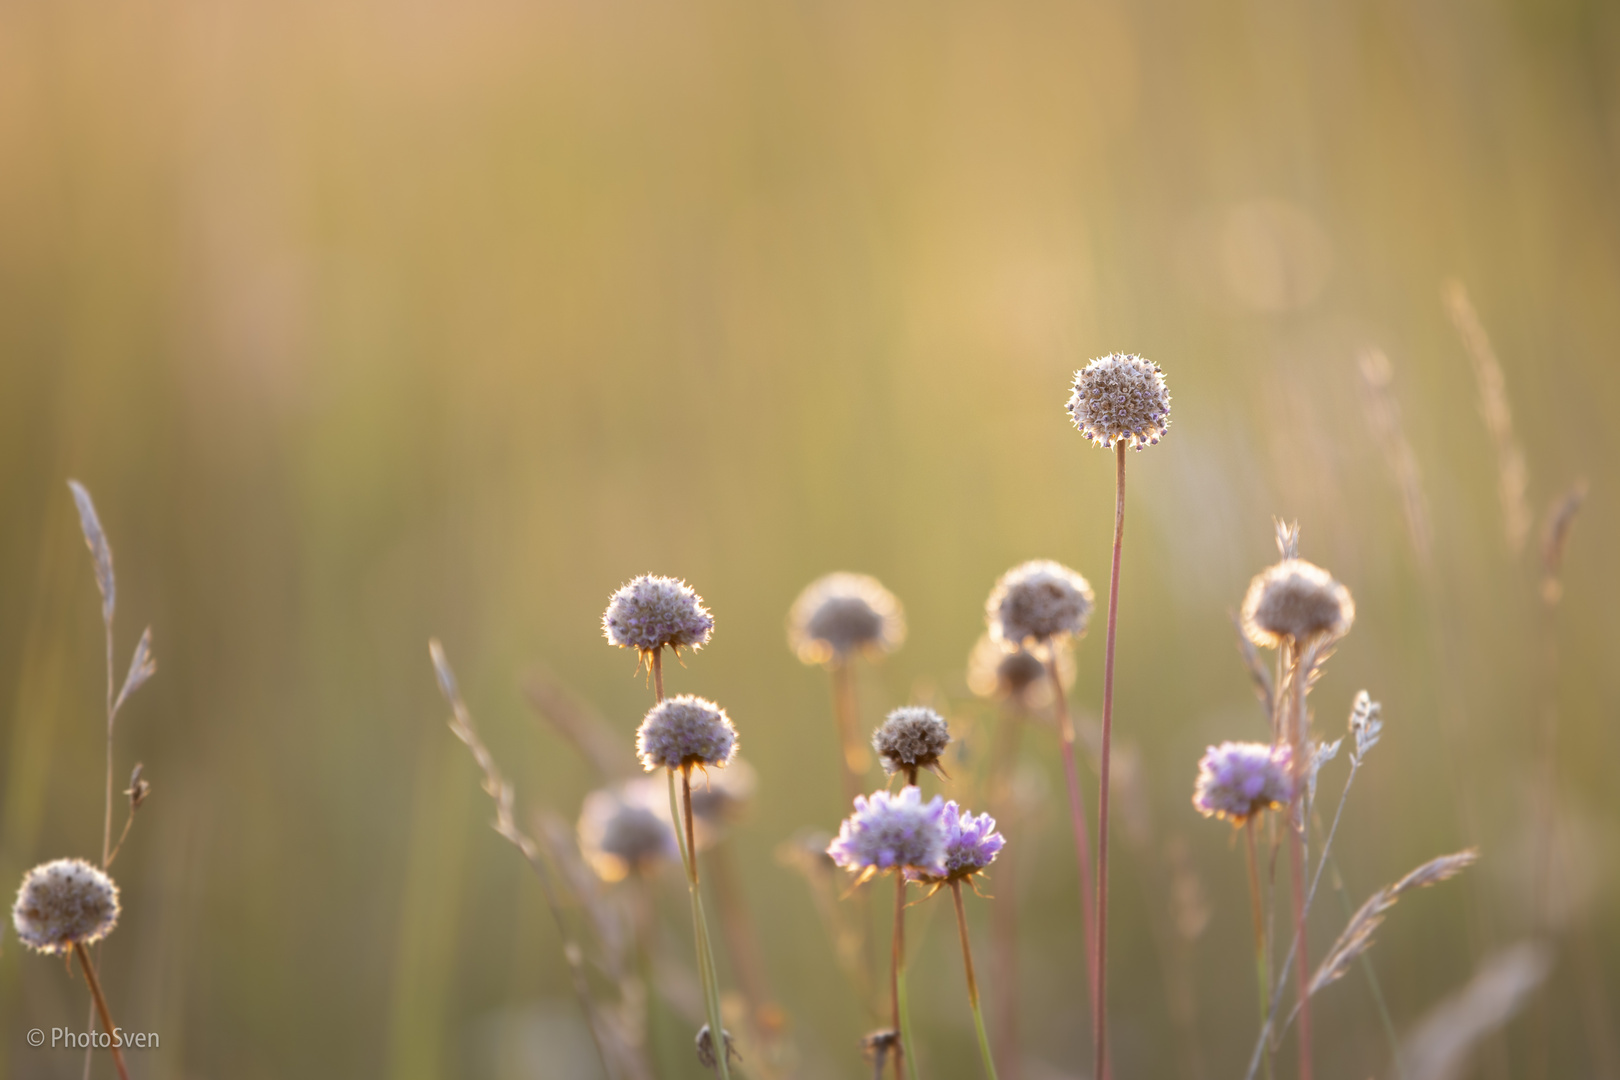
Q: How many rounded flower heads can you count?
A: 14